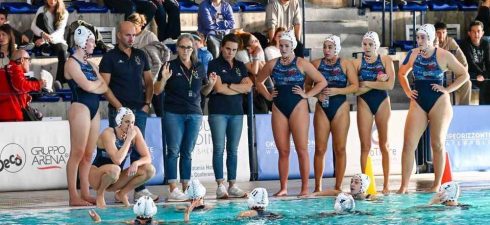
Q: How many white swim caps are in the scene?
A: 12